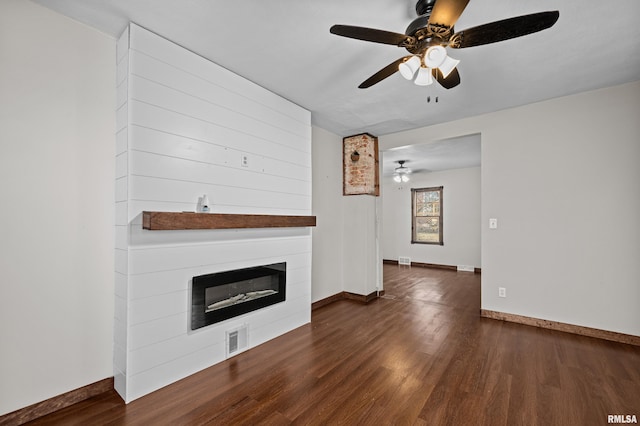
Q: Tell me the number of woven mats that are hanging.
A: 0